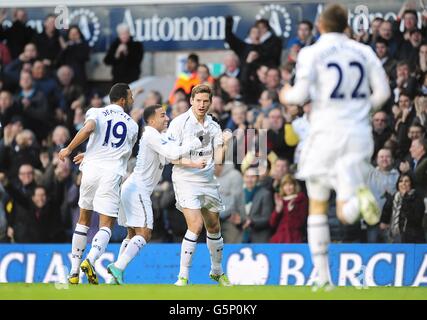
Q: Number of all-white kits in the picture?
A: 4